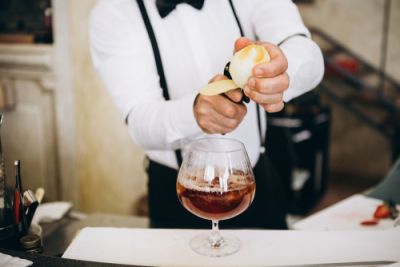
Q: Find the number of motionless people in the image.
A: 0